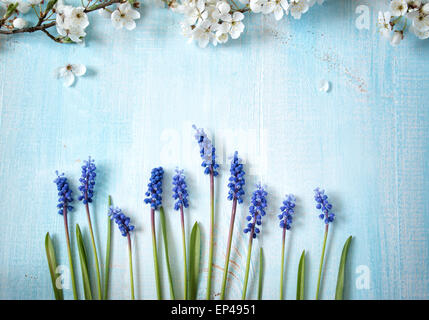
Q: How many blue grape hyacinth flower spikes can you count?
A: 10